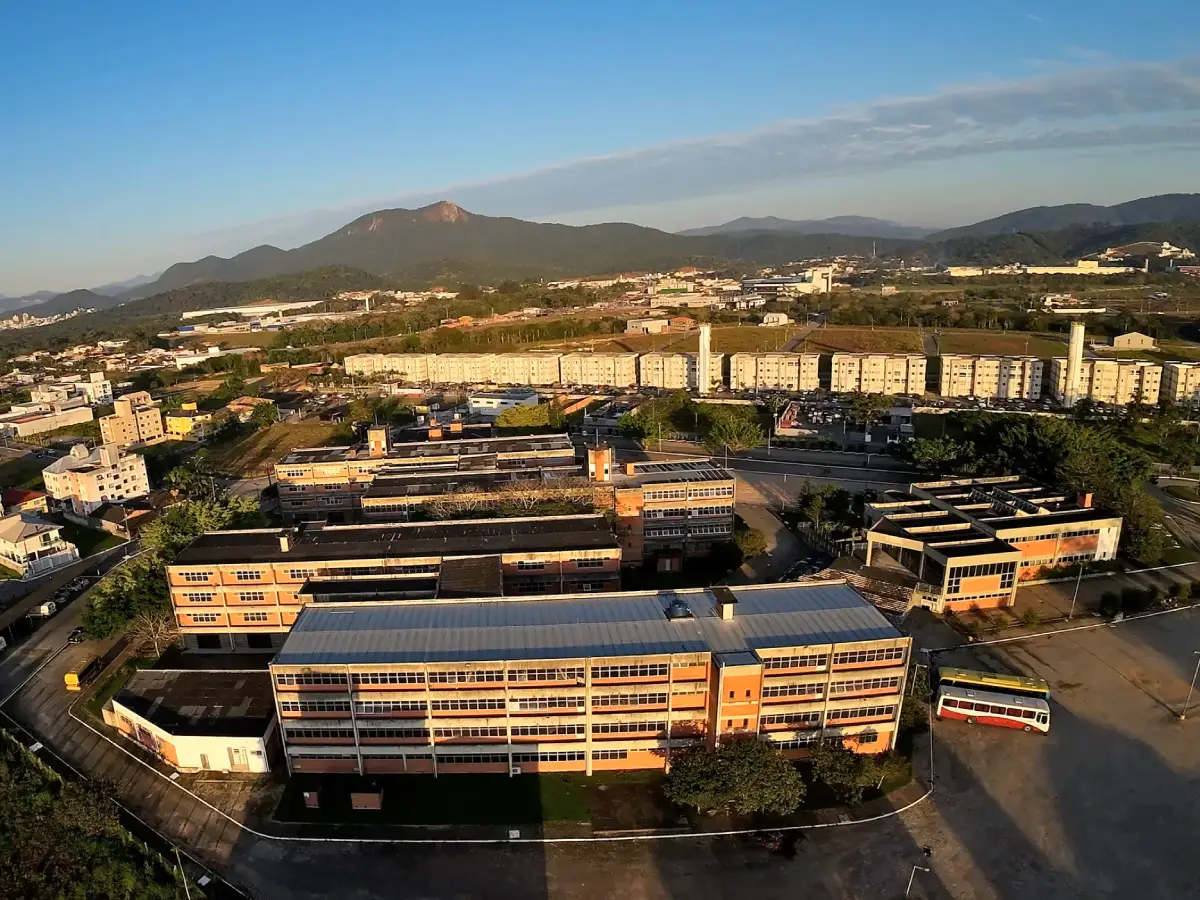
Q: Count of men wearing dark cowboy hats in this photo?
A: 0